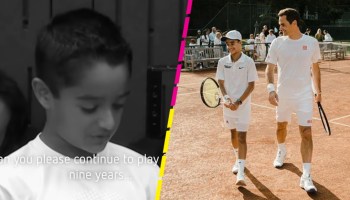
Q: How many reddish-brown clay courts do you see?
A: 1